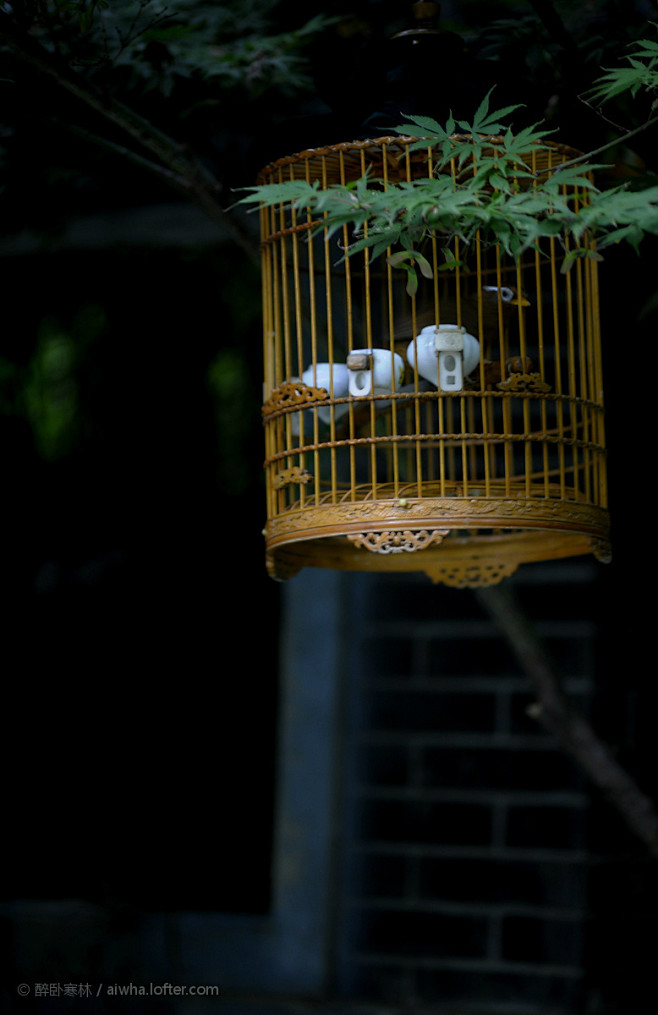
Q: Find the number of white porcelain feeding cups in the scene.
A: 3